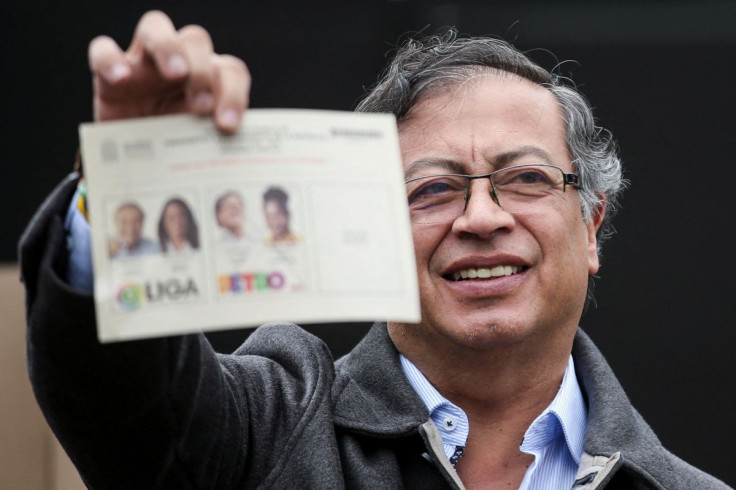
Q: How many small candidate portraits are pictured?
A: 4